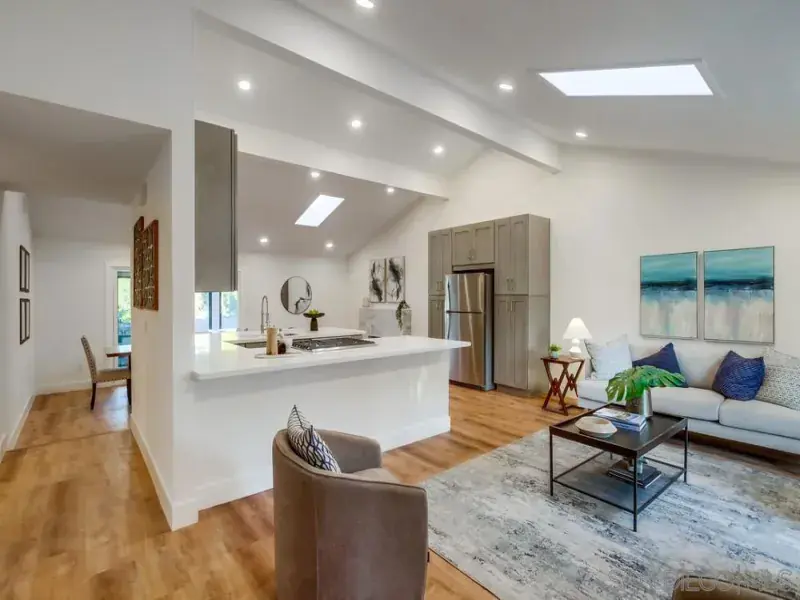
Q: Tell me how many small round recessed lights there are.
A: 10